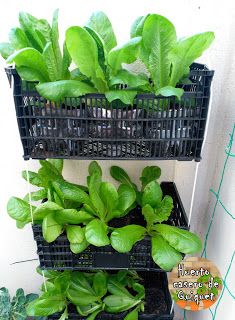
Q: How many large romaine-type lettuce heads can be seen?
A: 3